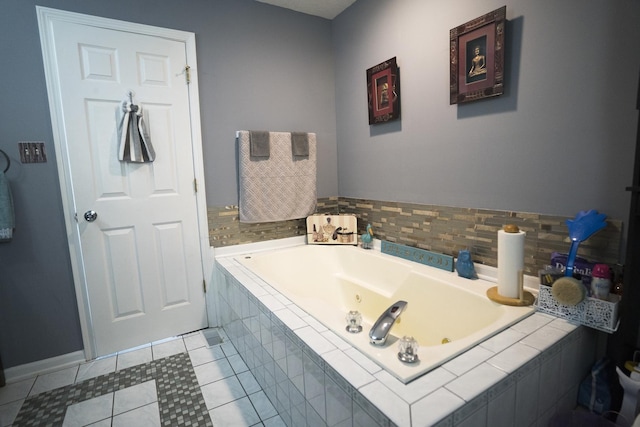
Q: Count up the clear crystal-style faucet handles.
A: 2